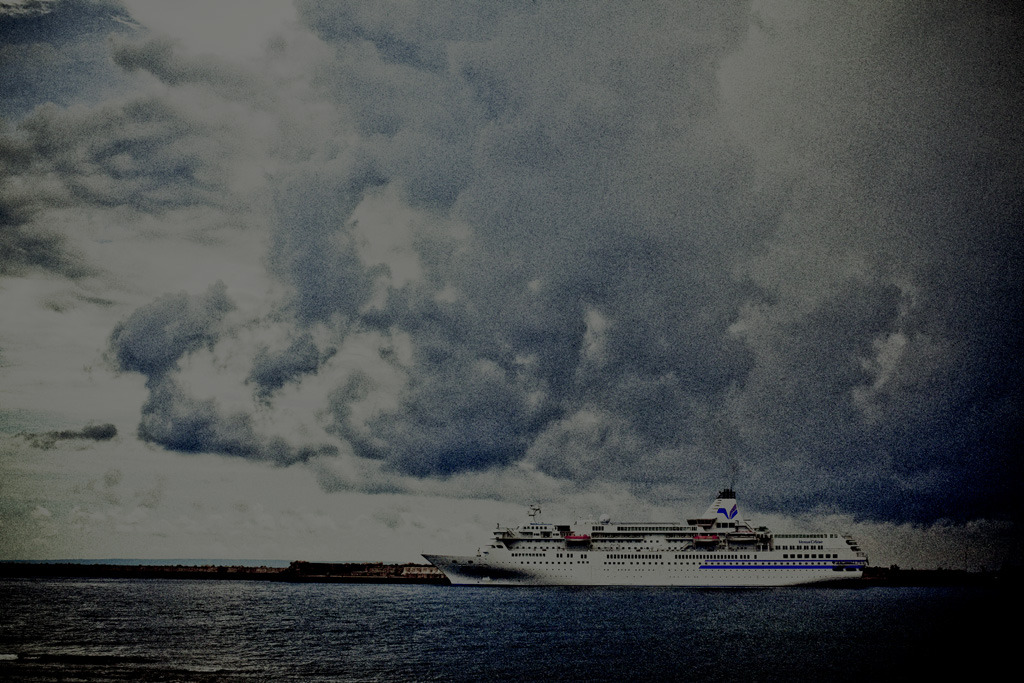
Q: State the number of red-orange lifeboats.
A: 2